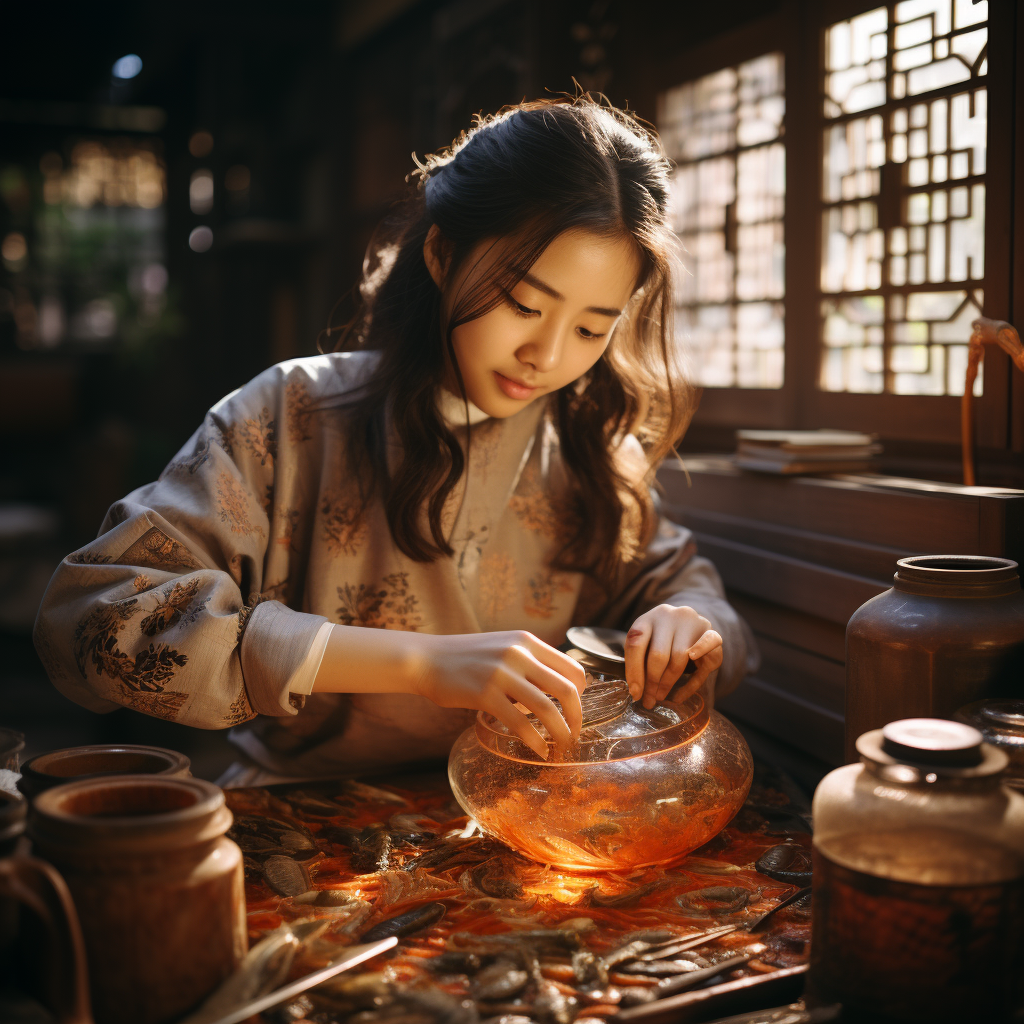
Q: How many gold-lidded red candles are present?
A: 0